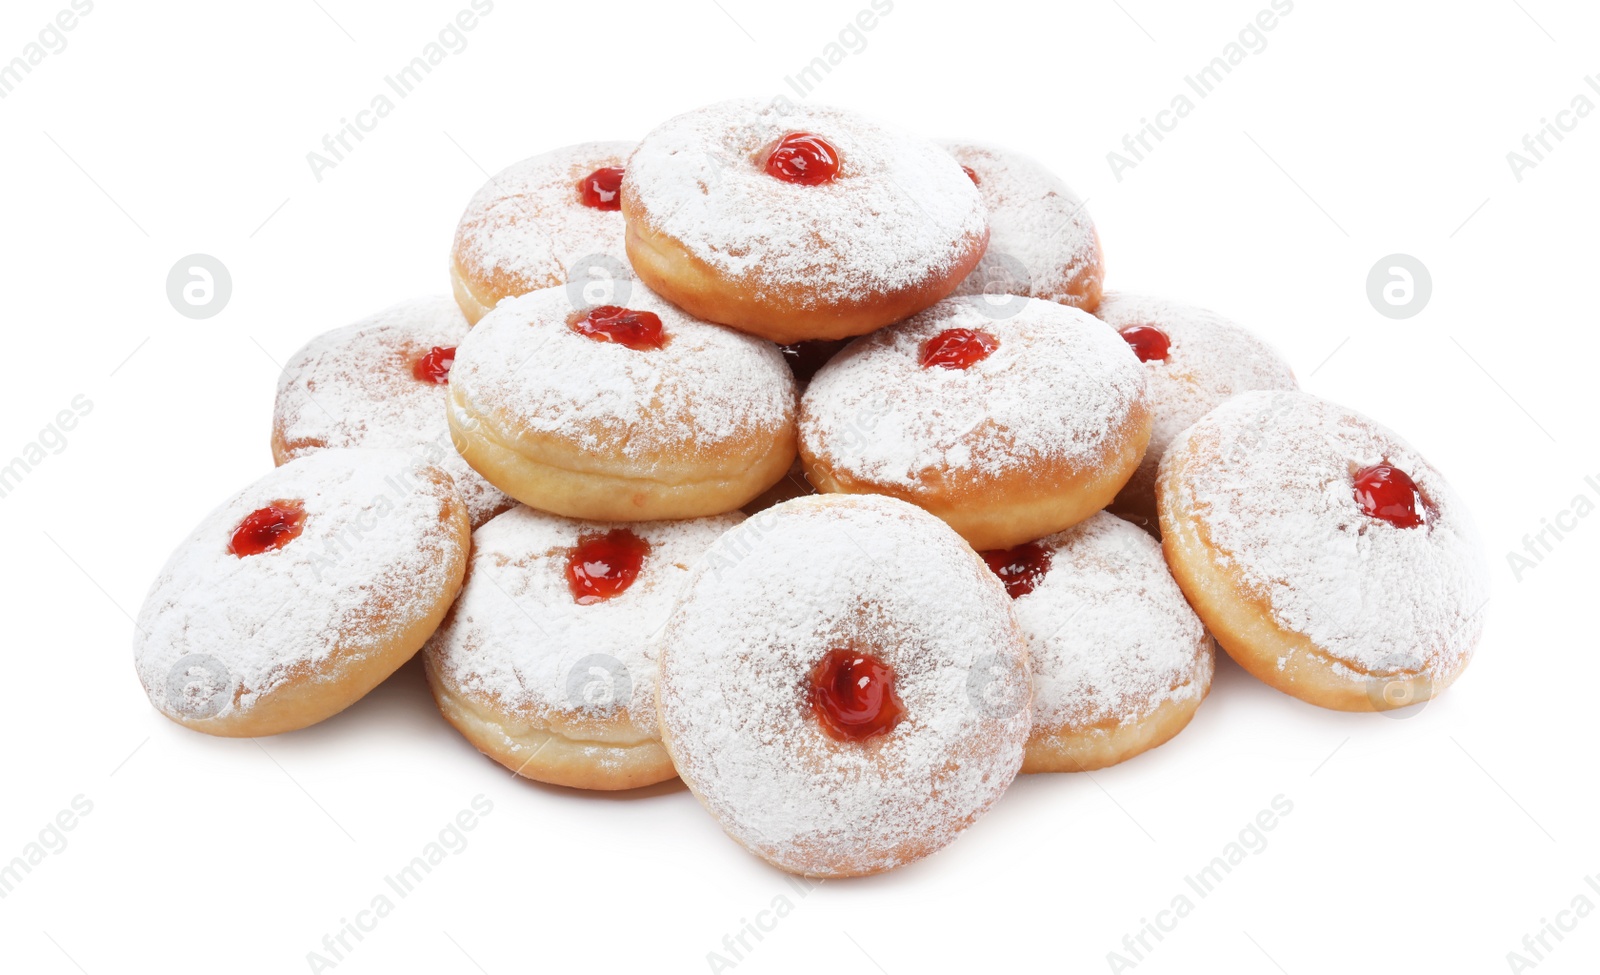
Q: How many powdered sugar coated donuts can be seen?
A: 12